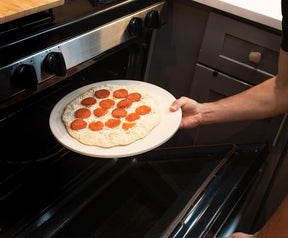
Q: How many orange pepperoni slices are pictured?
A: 15